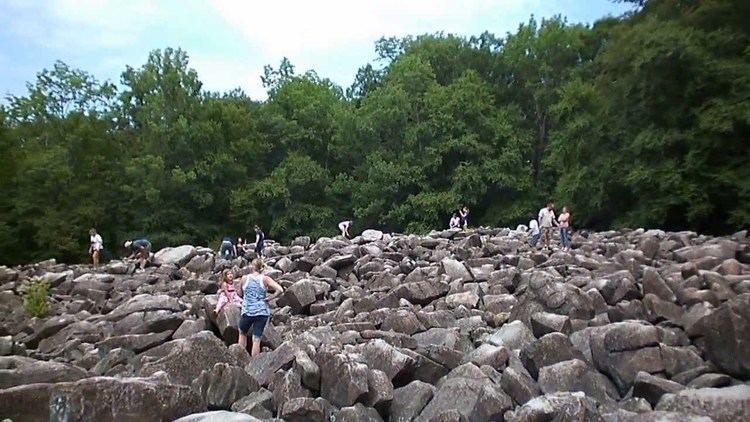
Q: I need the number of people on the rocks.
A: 13